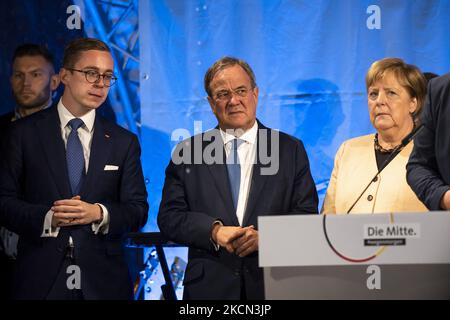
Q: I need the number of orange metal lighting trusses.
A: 0